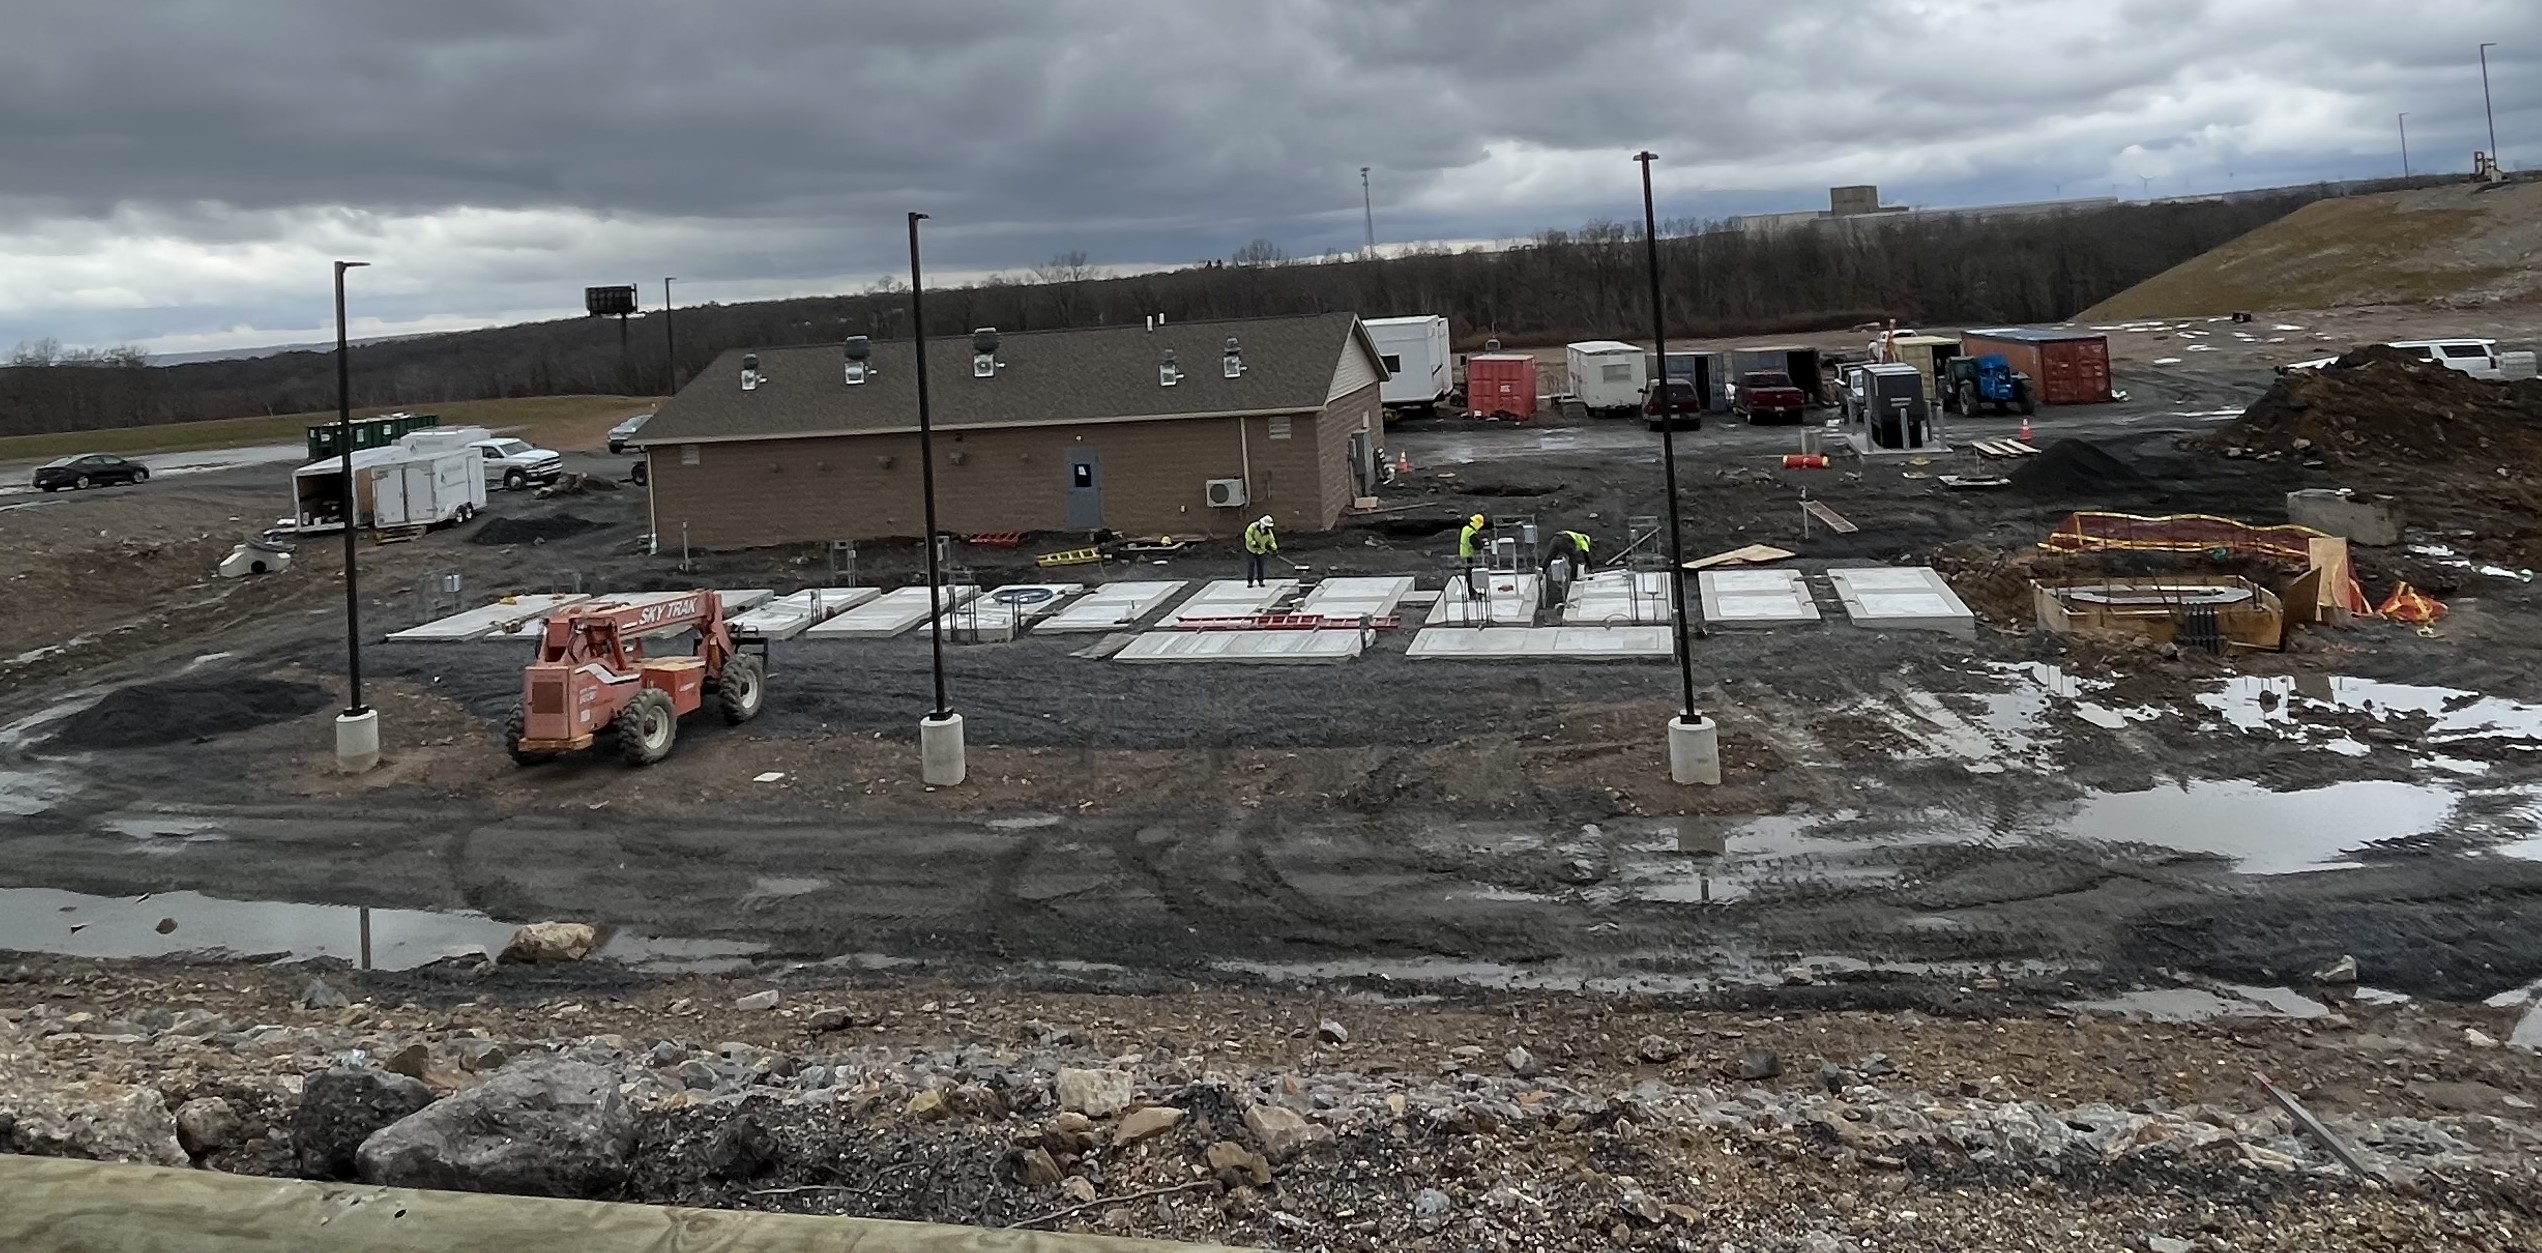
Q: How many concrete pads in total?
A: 14